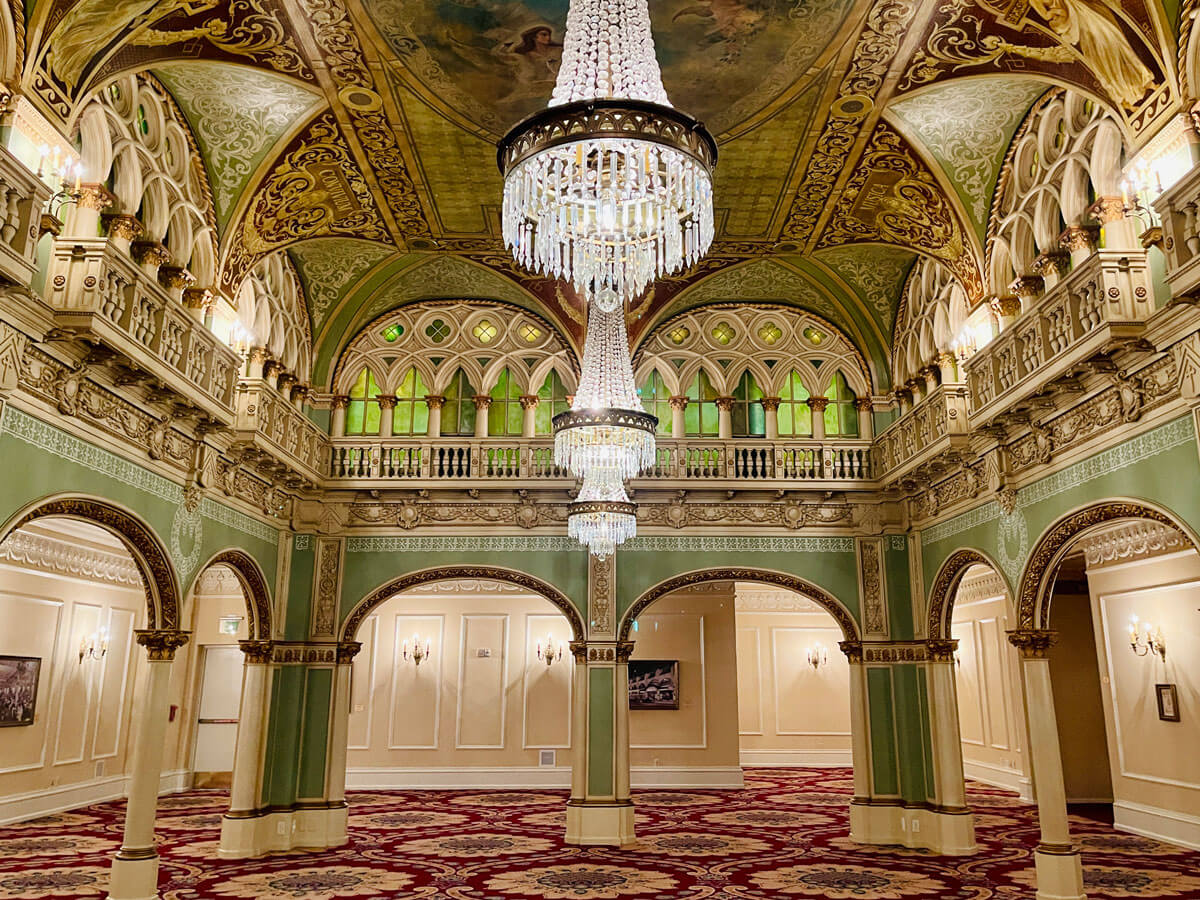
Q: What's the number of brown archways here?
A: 6